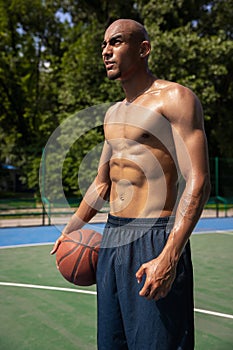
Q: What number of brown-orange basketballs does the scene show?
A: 1